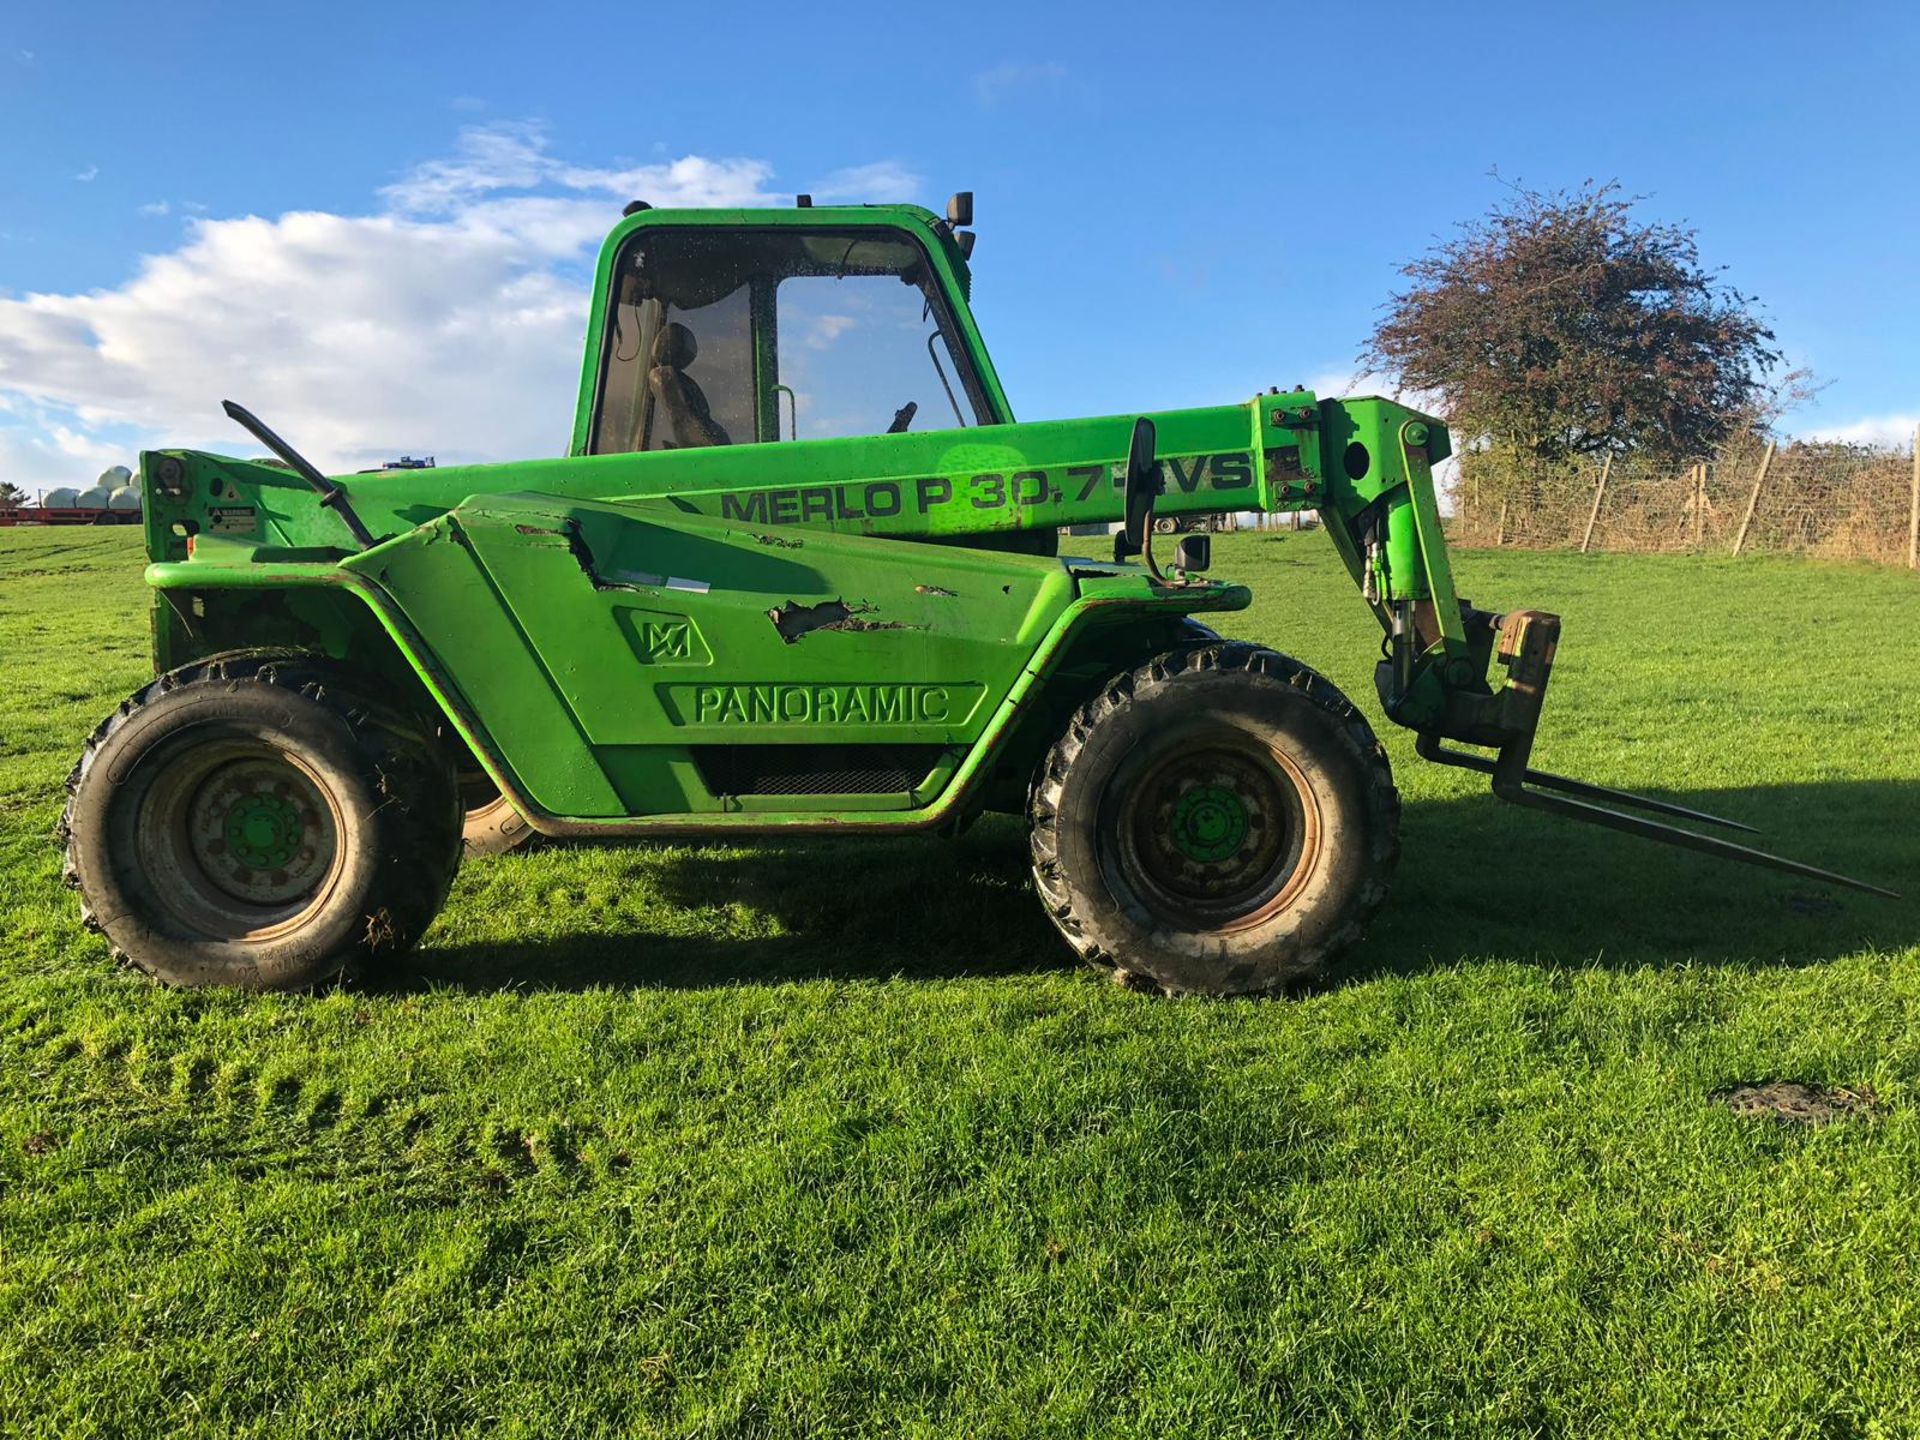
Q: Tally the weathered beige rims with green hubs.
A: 2